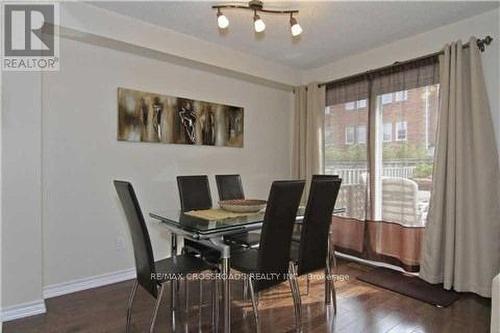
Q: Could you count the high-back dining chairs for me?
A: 6